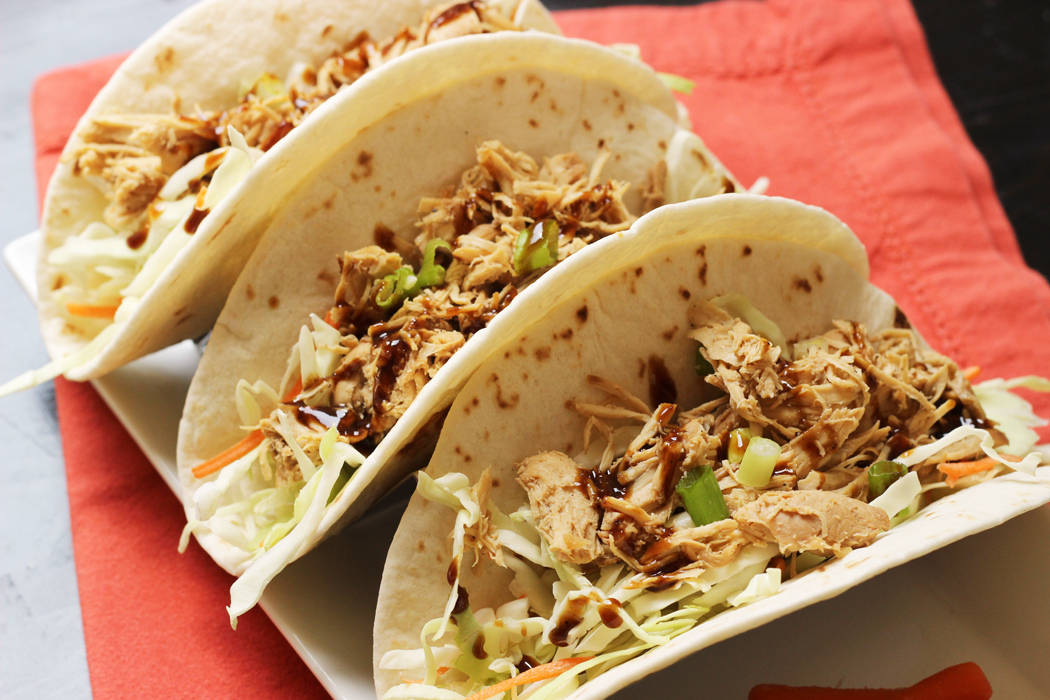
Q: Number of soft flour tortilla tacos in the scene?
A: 3